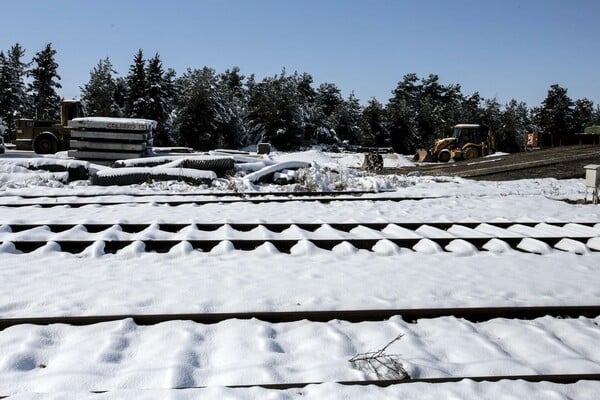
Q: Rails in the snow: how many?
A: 6